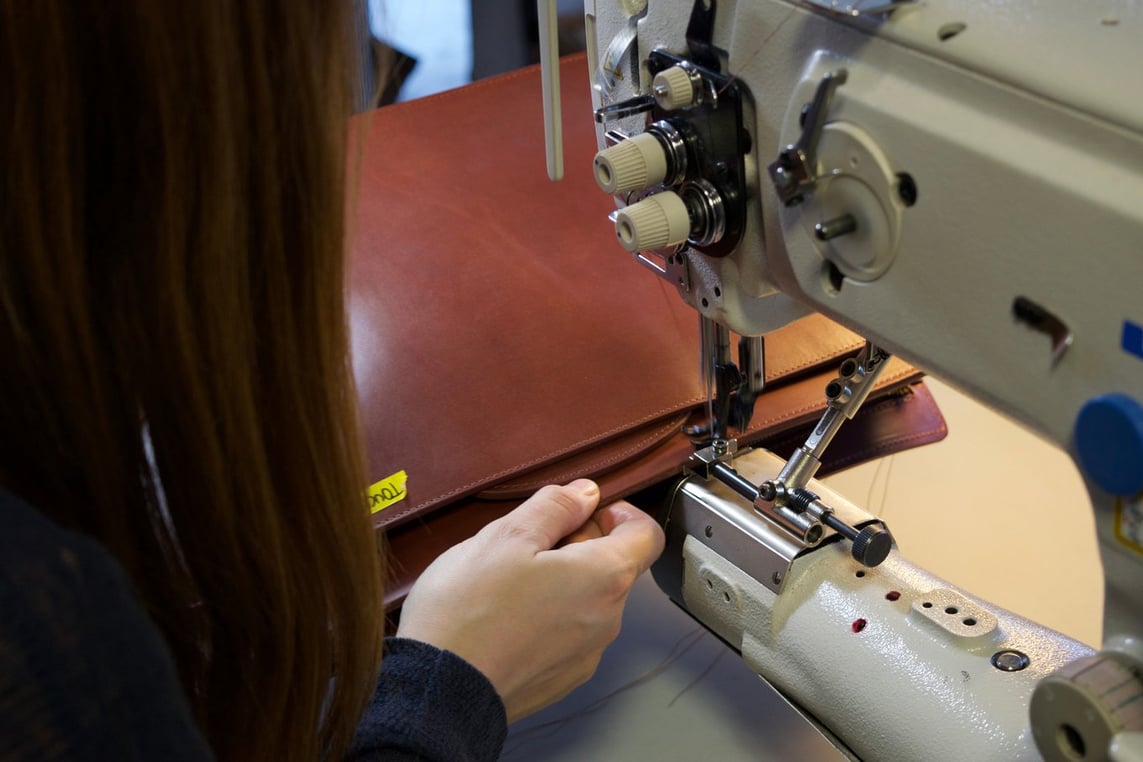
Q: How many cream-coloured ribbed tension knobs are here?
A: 3